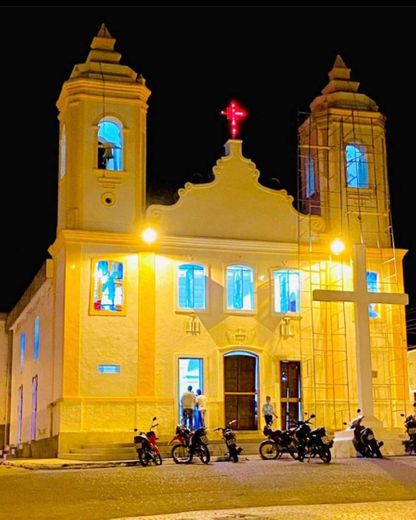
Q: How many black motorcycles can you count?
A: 5